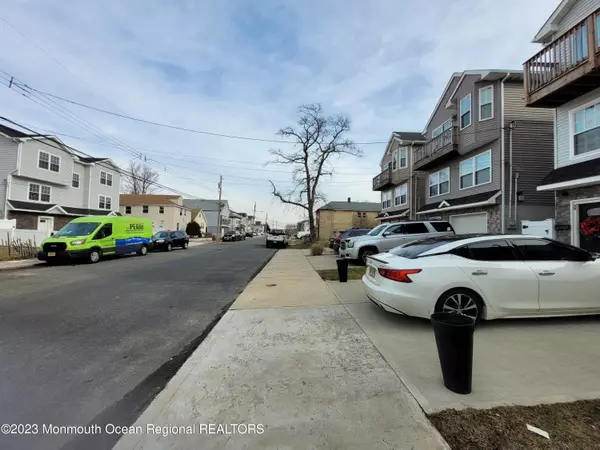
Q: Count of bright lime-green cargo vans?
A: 1